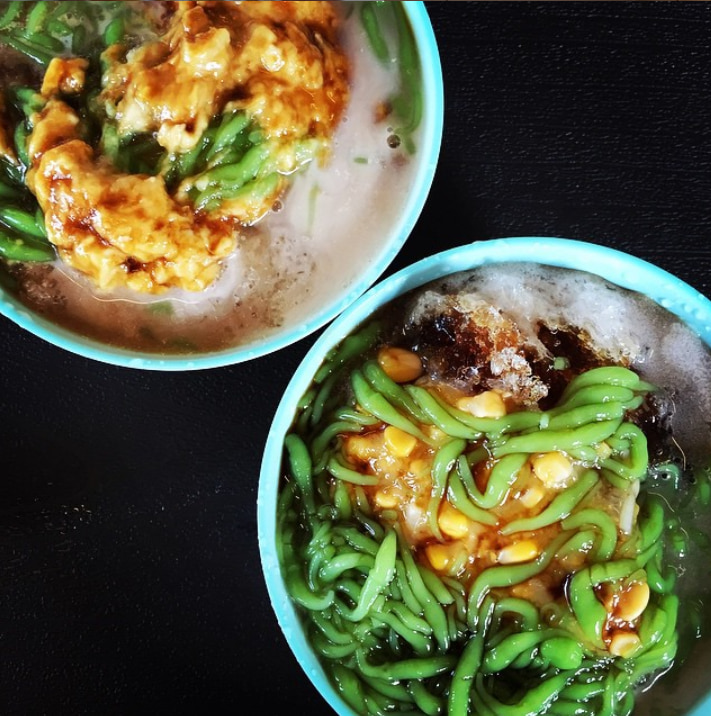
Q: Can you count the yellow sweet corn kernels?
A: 11